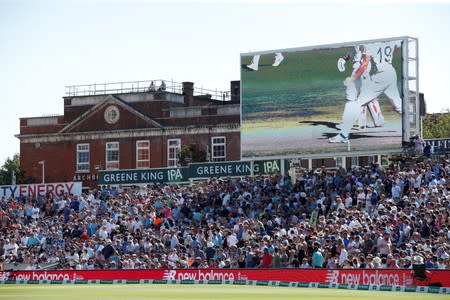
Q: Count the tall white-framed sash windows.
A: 5